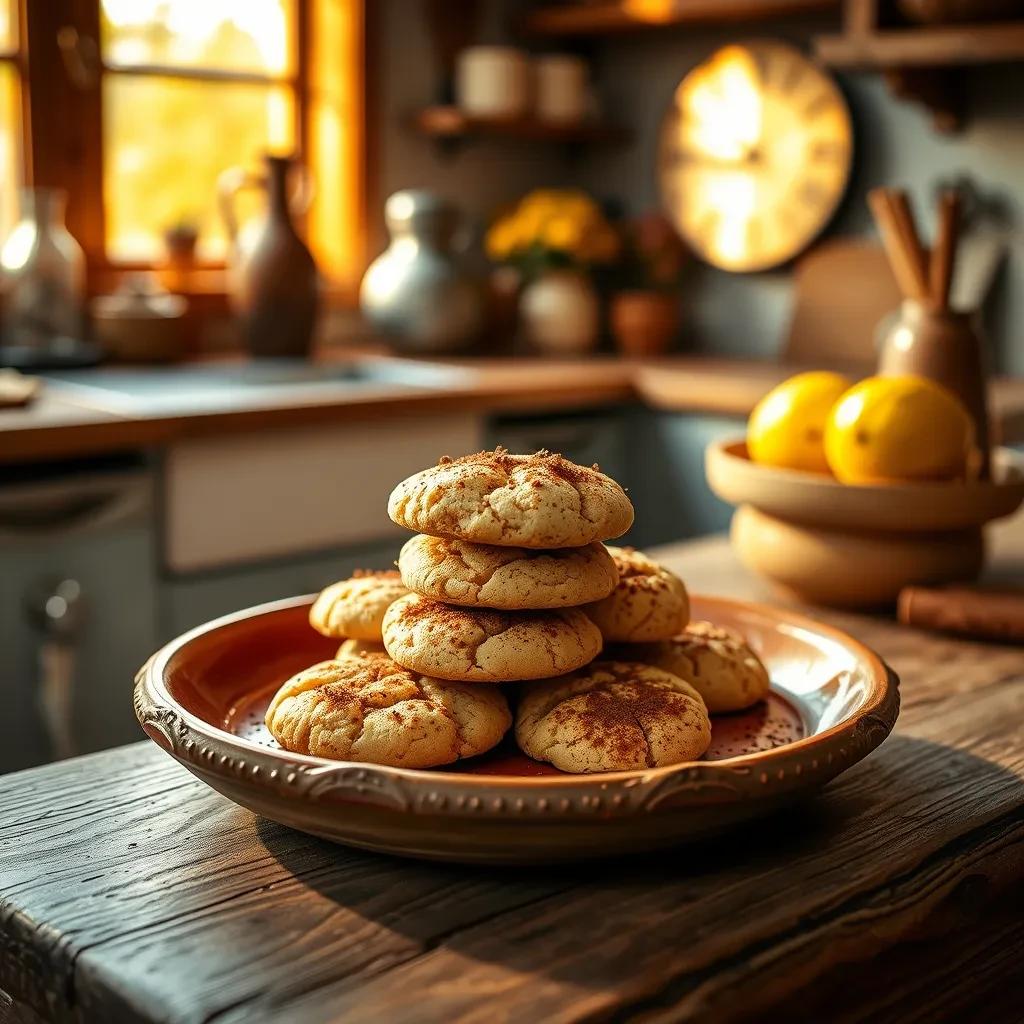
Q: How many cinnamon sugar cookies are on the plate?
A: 9